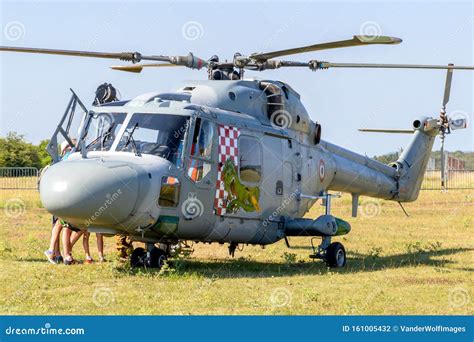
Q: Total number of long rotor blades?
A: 4